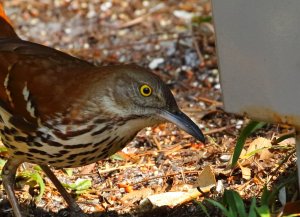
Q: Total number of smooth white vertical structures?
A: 1